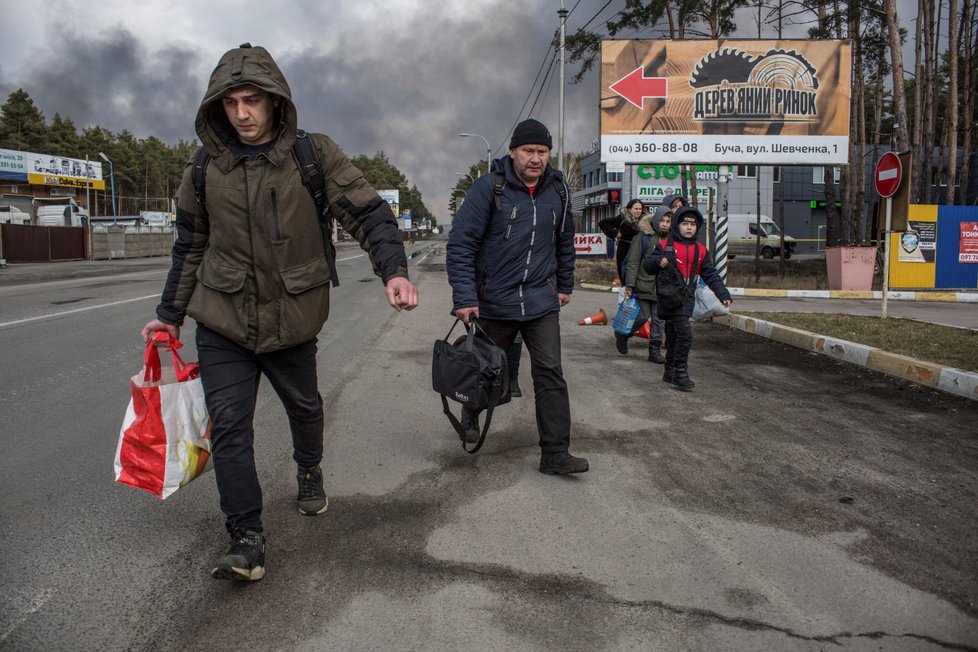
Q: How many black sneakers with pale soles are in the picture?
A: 2